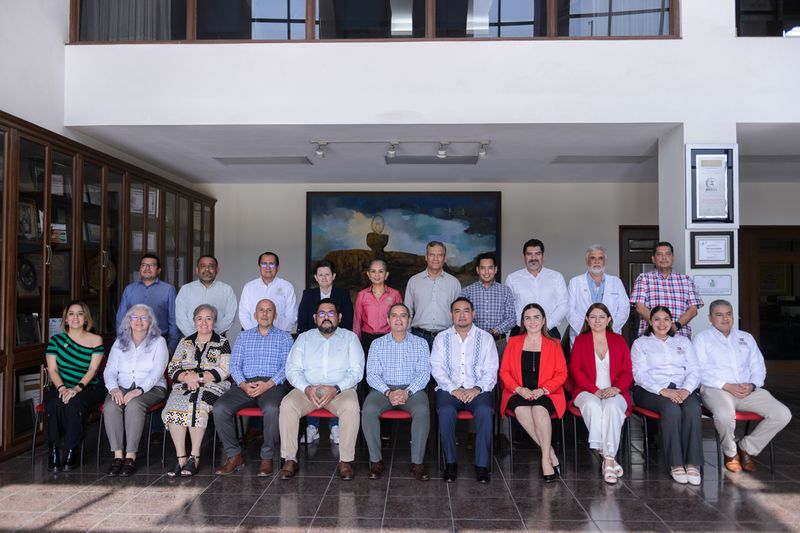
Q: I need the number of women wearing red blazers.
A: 2